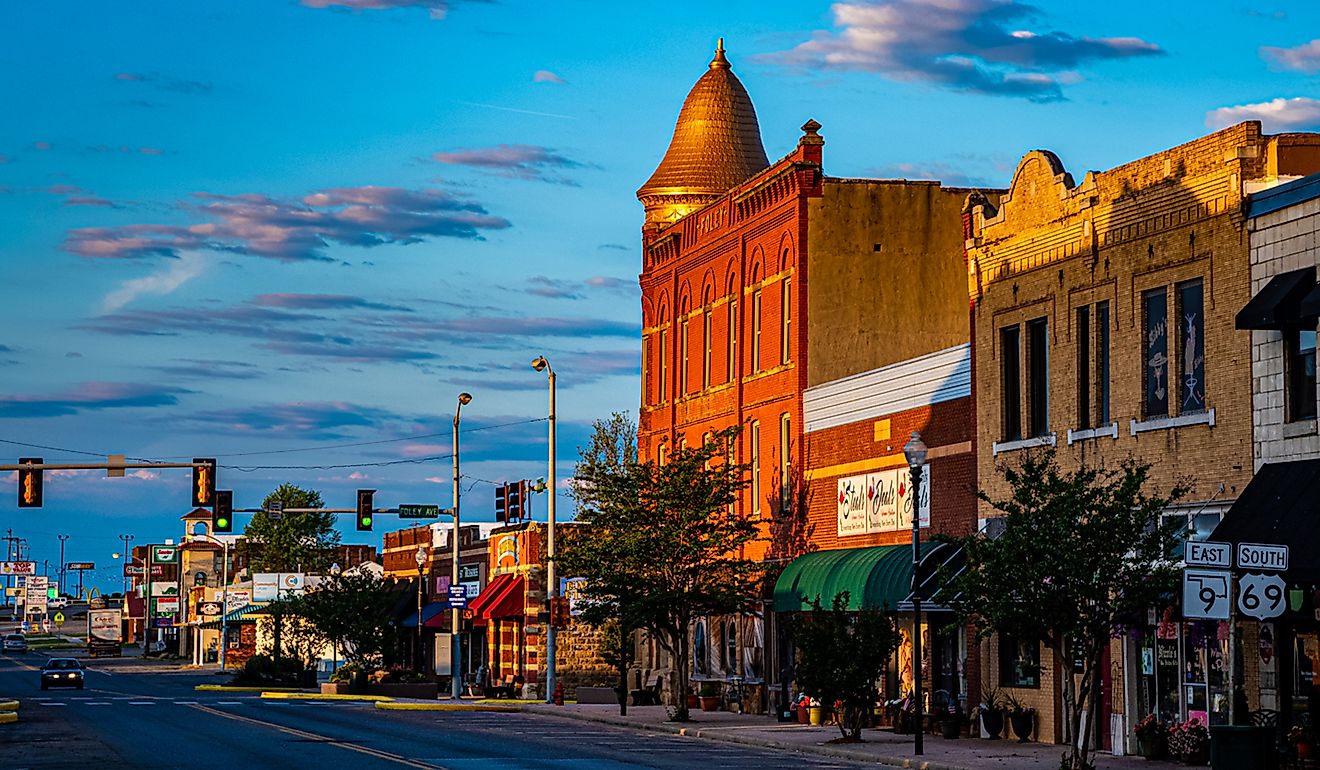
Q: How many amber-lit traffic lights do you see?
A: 0